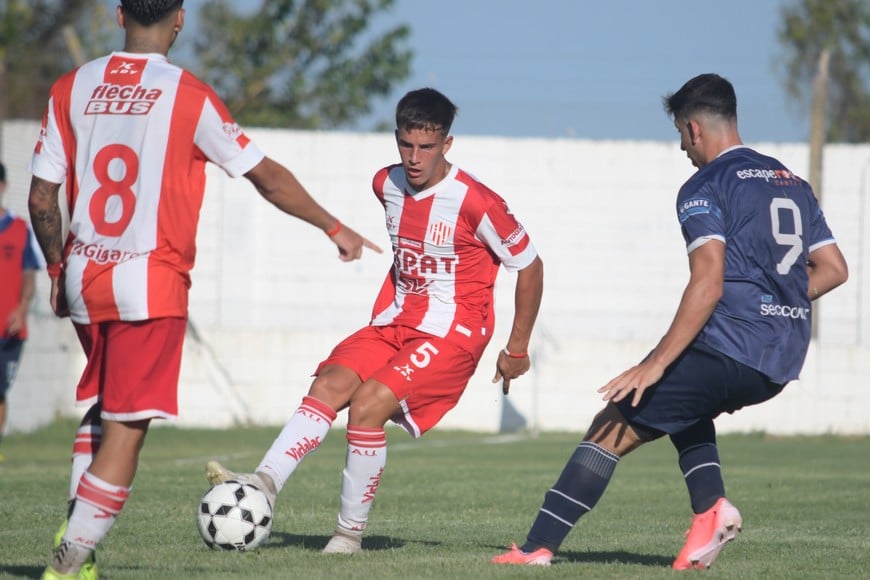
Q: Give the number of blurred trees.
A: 3